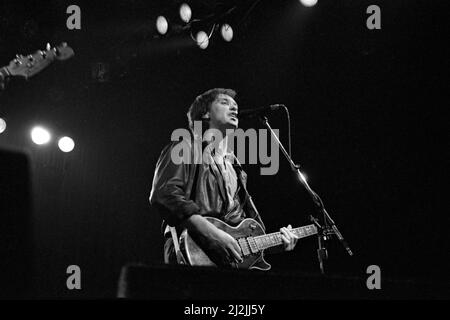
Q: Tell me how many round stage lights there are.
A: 8